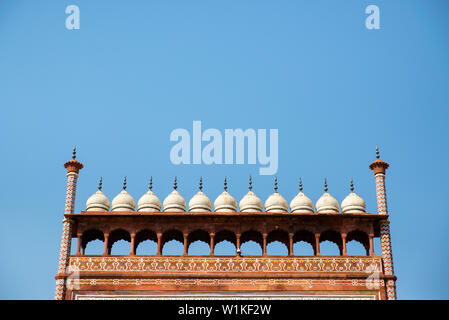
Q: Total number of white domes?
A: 11